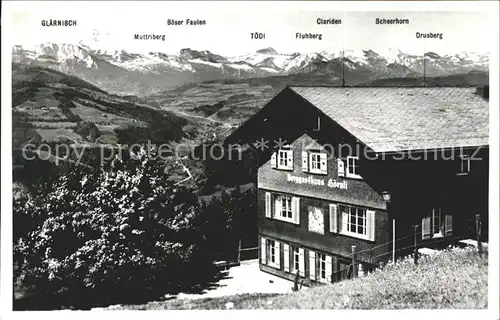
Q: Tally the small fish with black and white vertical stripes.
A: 0